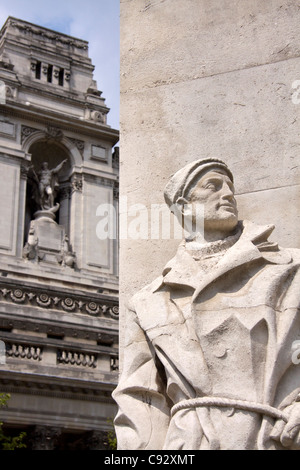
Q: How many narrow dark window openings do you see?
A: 3